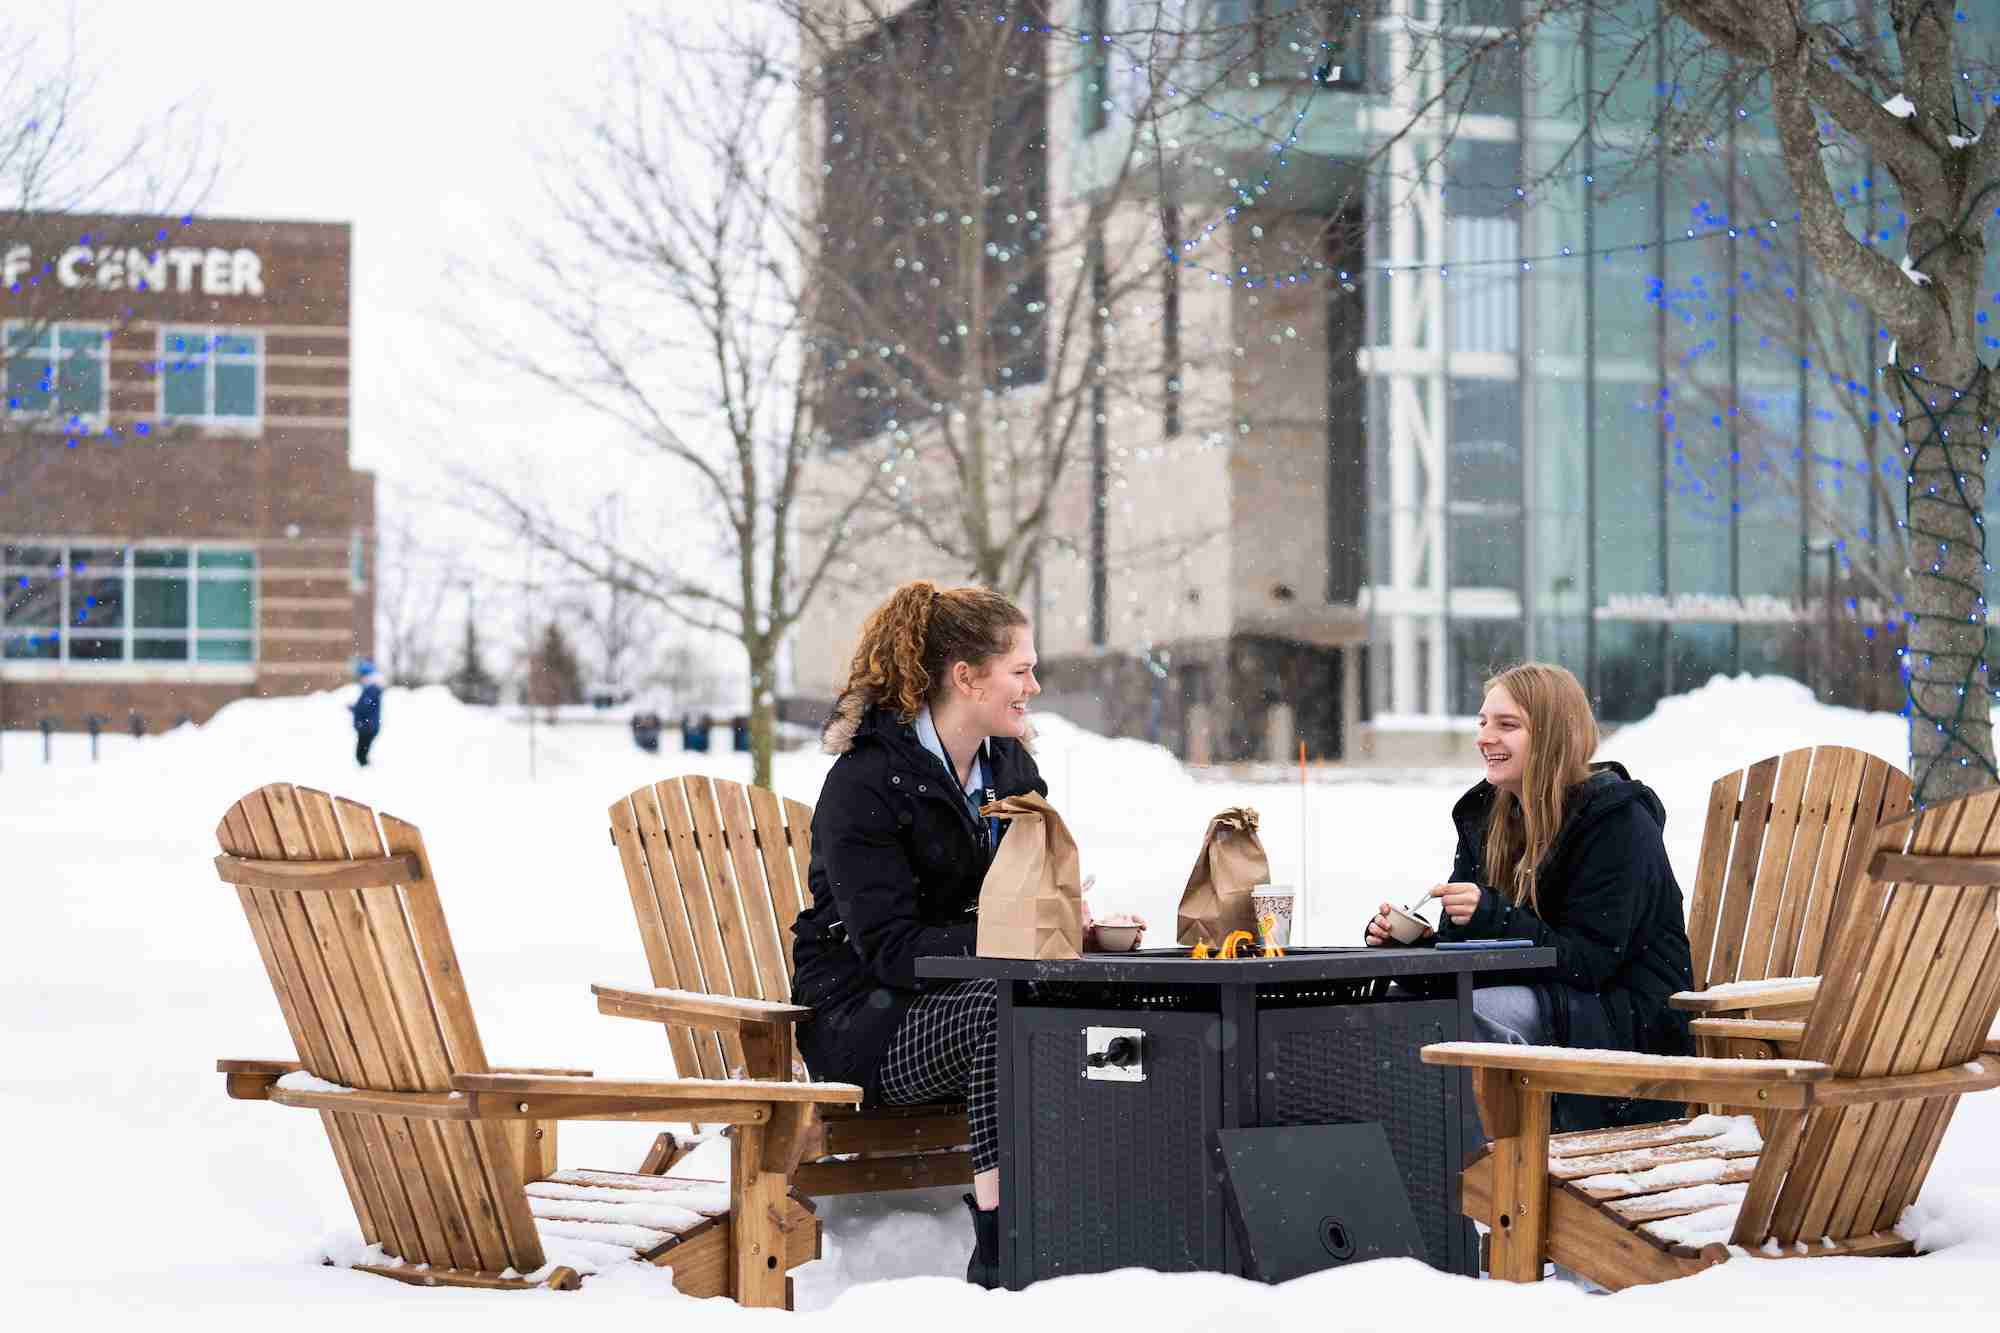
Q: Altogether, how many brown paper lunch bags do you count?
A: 2